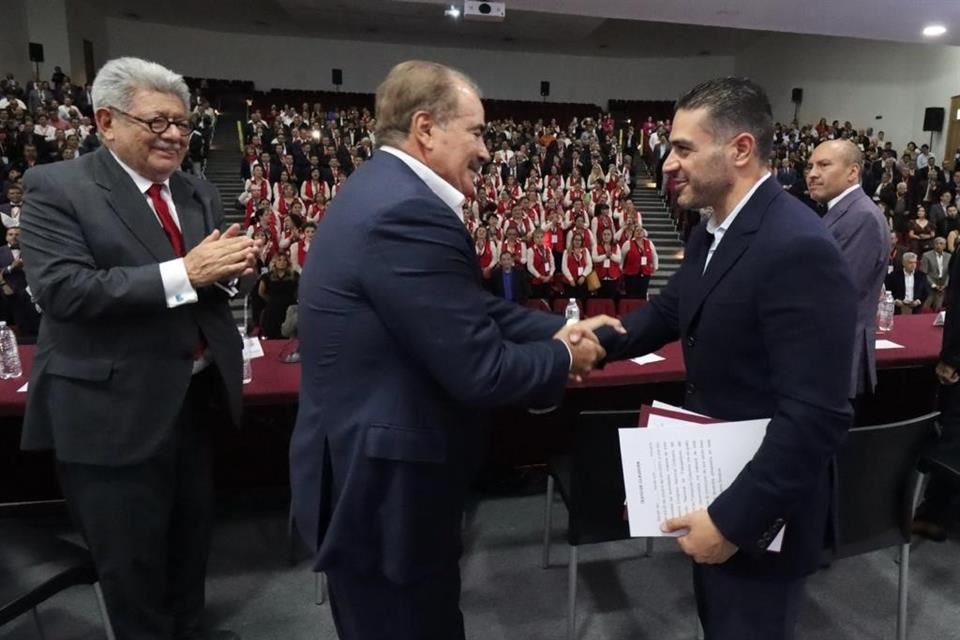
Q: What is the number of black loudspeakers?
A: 5